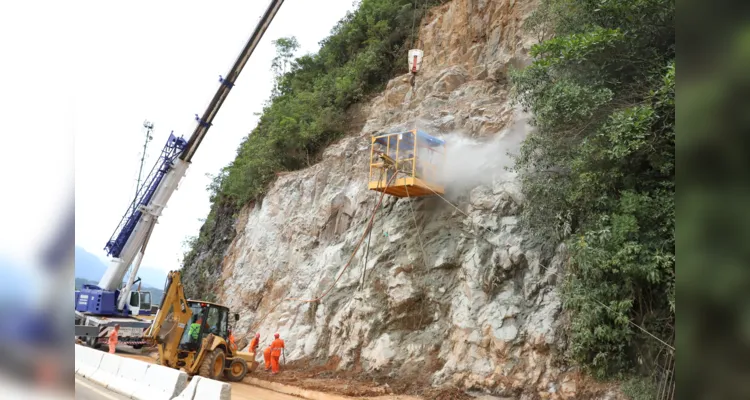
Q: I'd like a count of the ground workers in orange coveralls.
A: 5